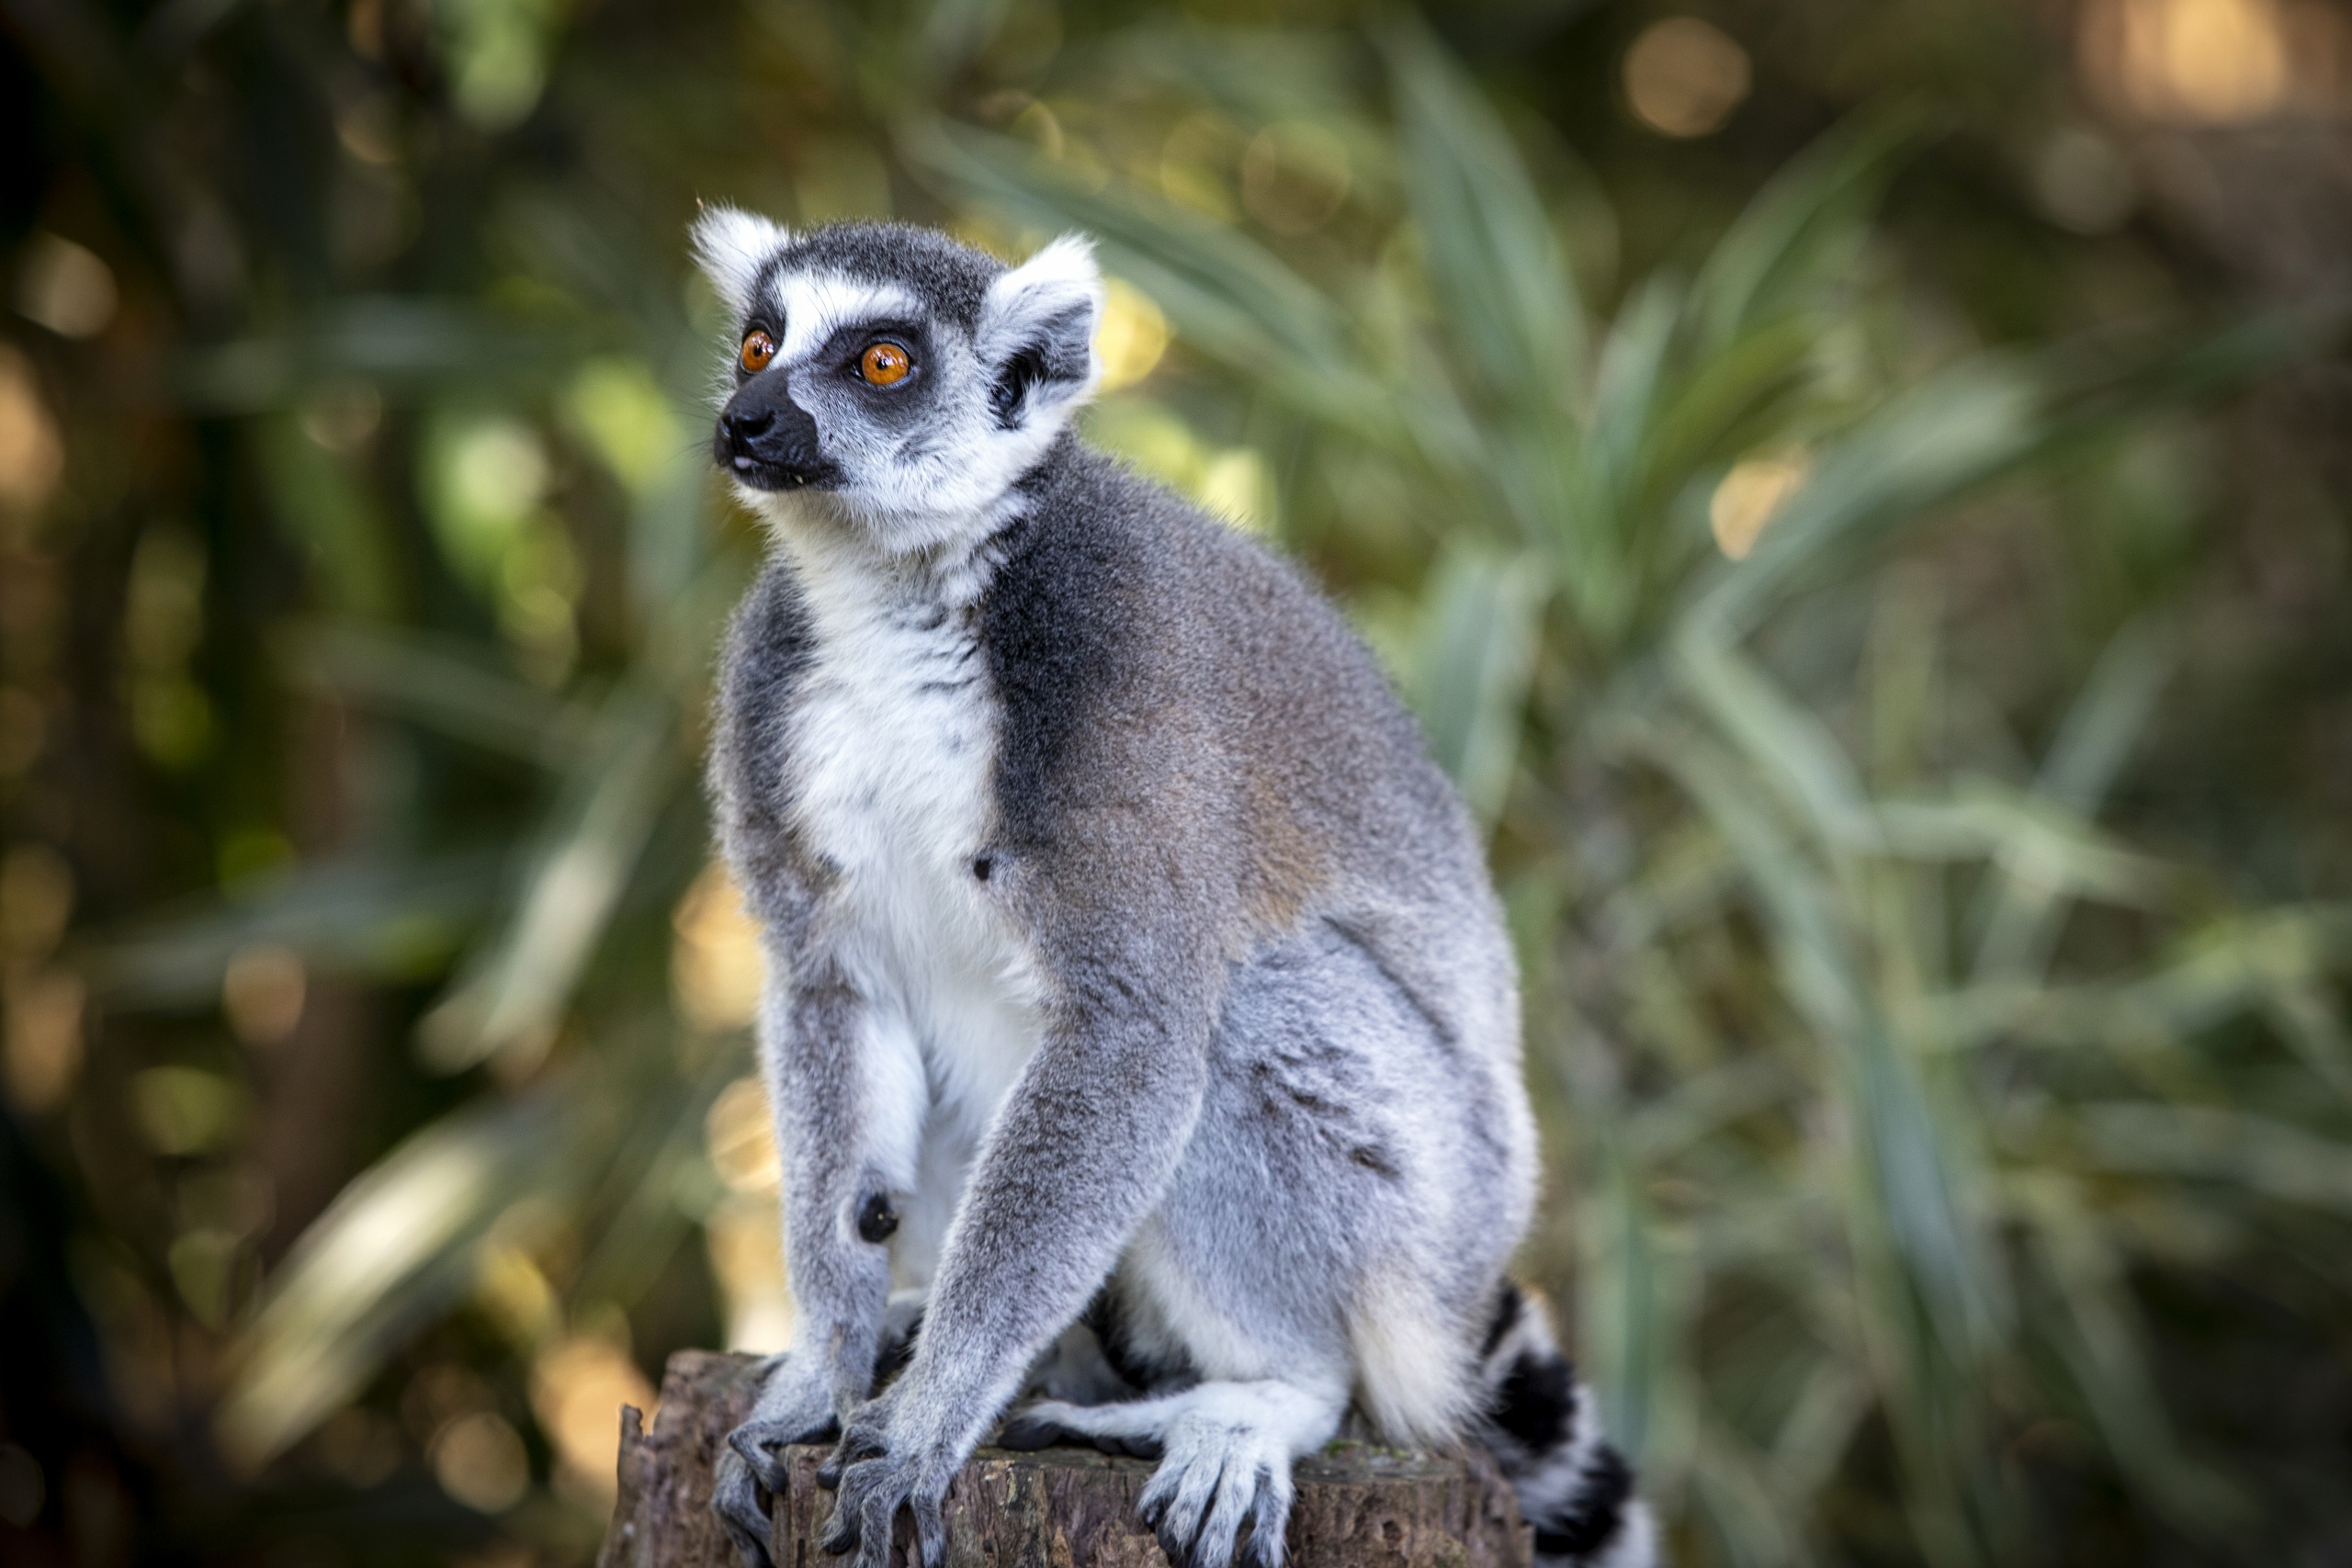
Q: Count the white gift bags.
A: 0